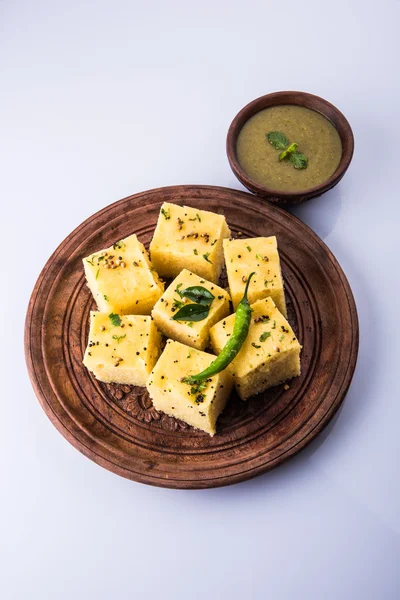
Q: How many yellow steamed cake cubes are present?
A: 7